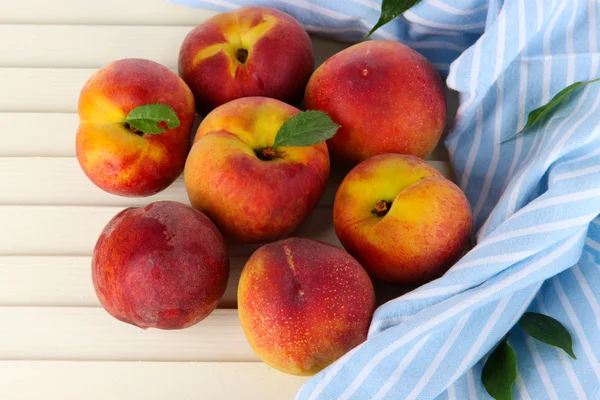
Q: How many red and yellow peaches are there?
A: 7